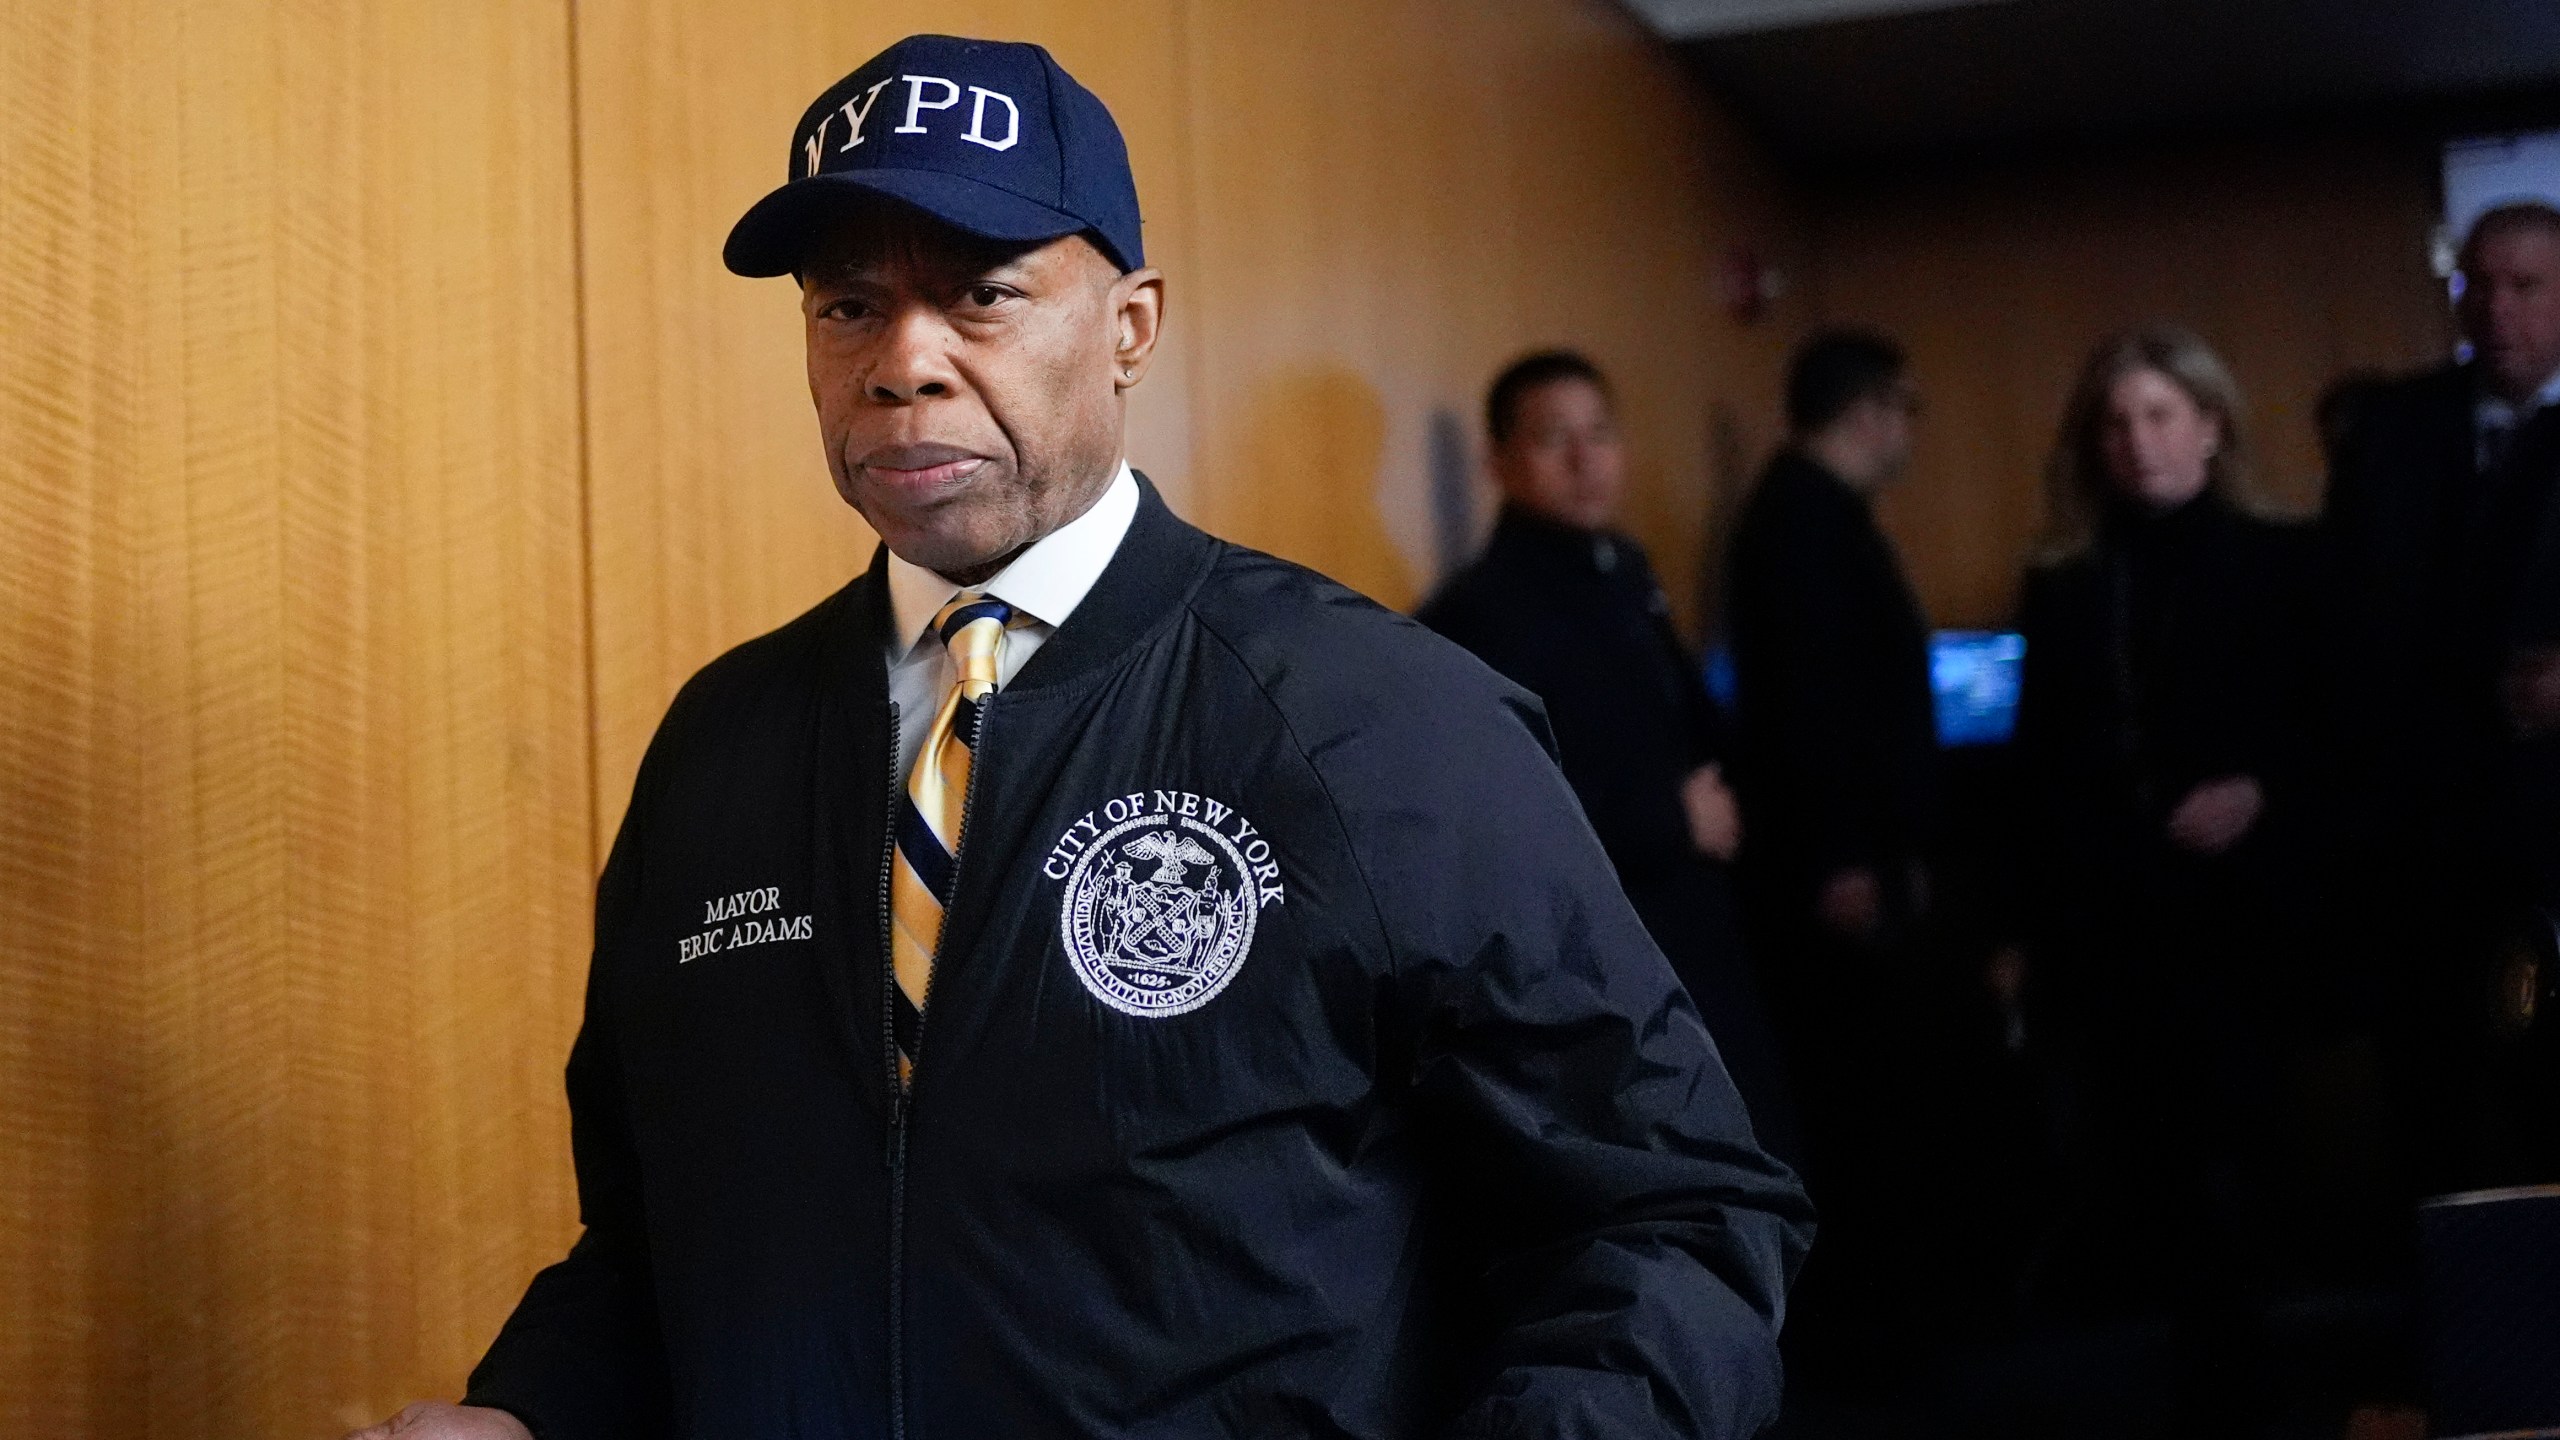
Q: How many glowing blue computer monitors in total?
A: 1